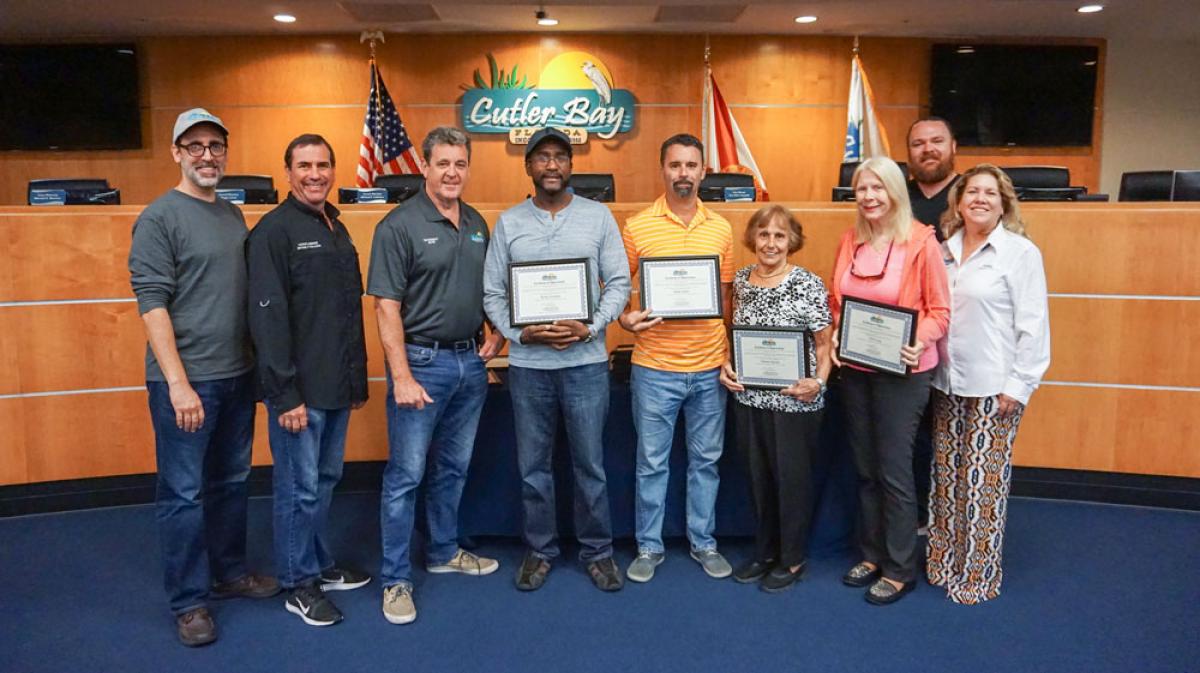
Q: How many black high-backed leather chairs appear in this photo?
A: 8